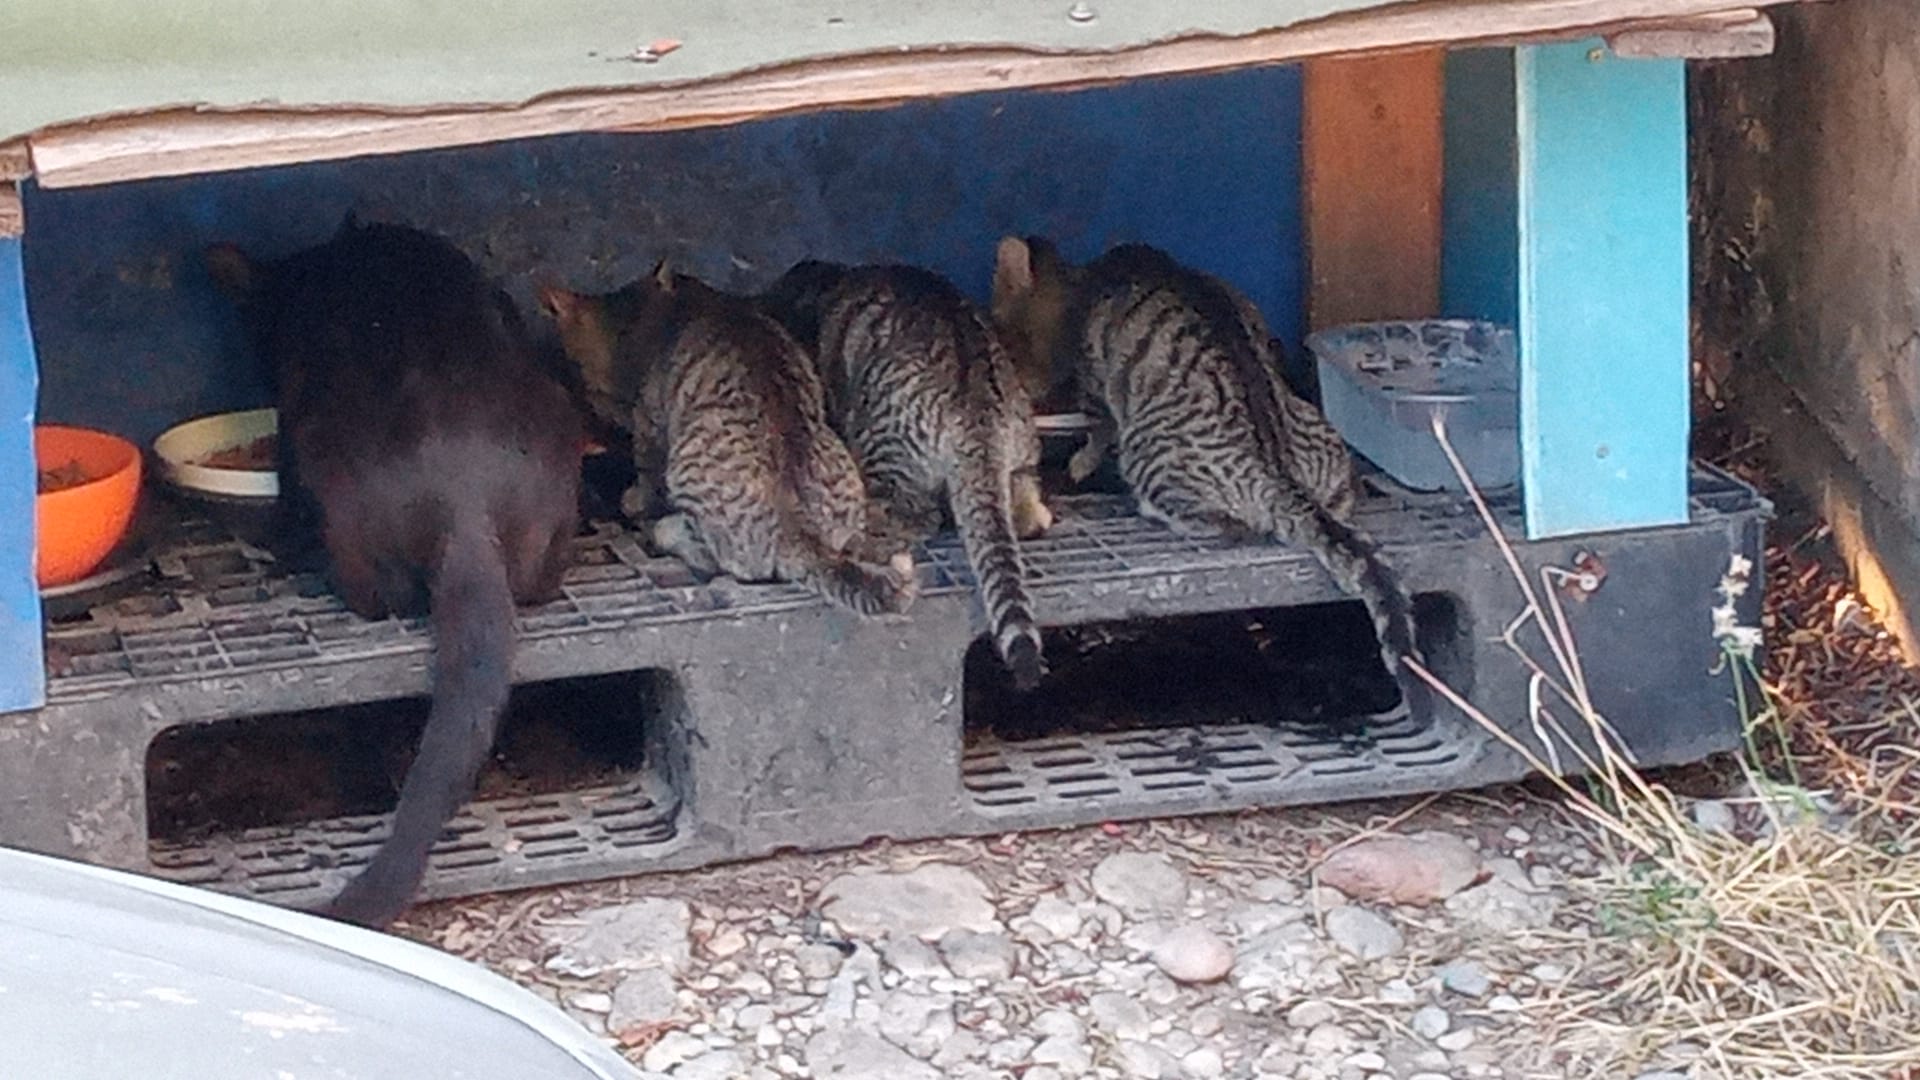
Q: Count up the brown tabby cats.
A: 3